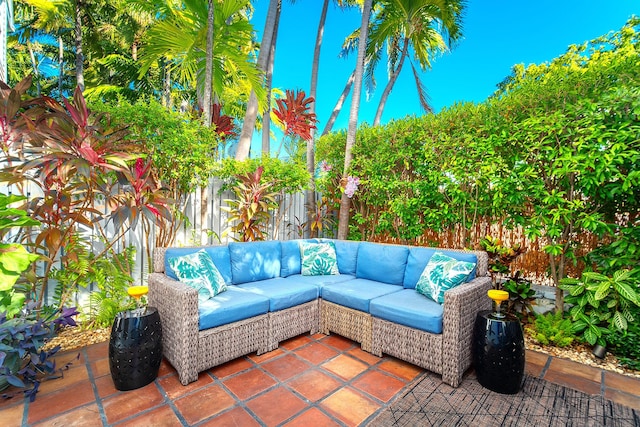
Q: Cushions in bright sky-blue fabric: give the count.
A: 11